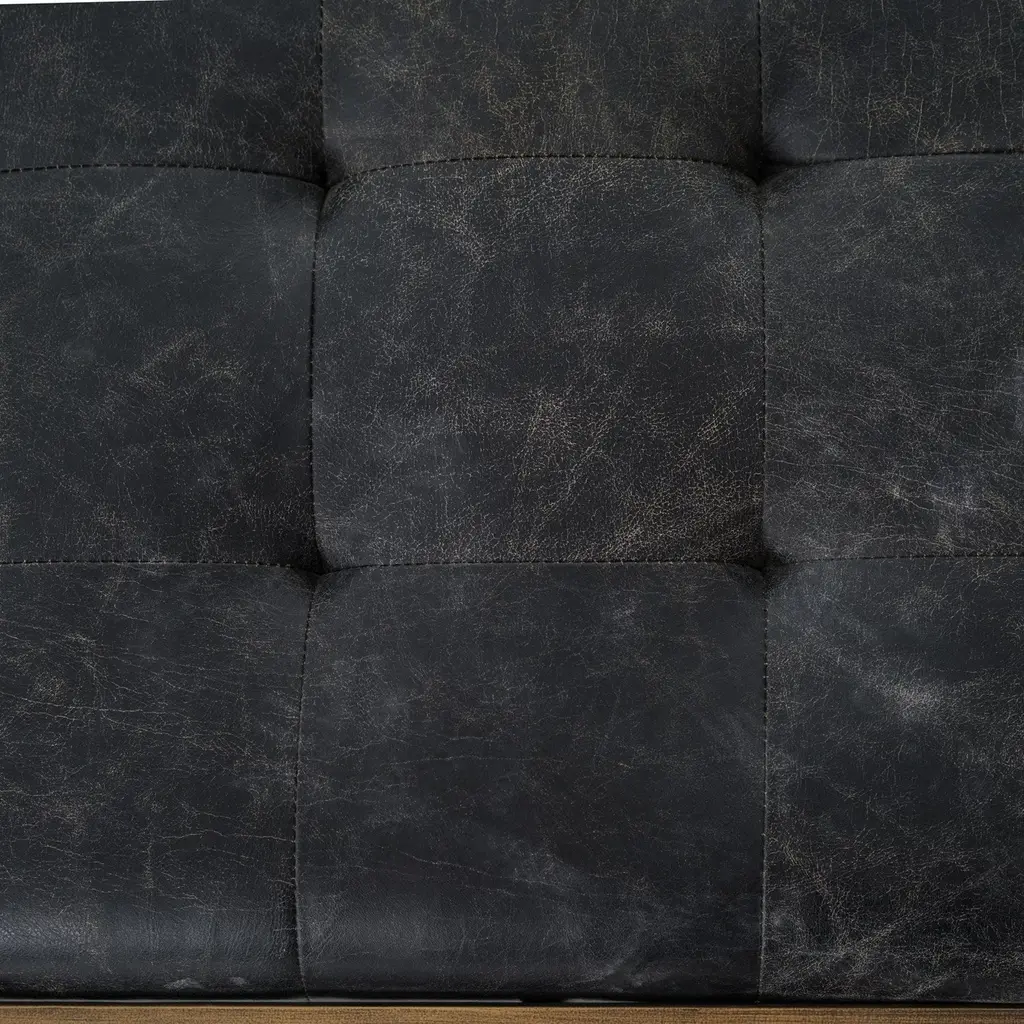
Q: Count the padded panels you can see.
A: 9